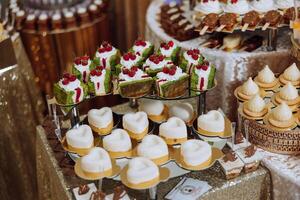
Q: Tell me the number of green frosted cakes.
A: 12